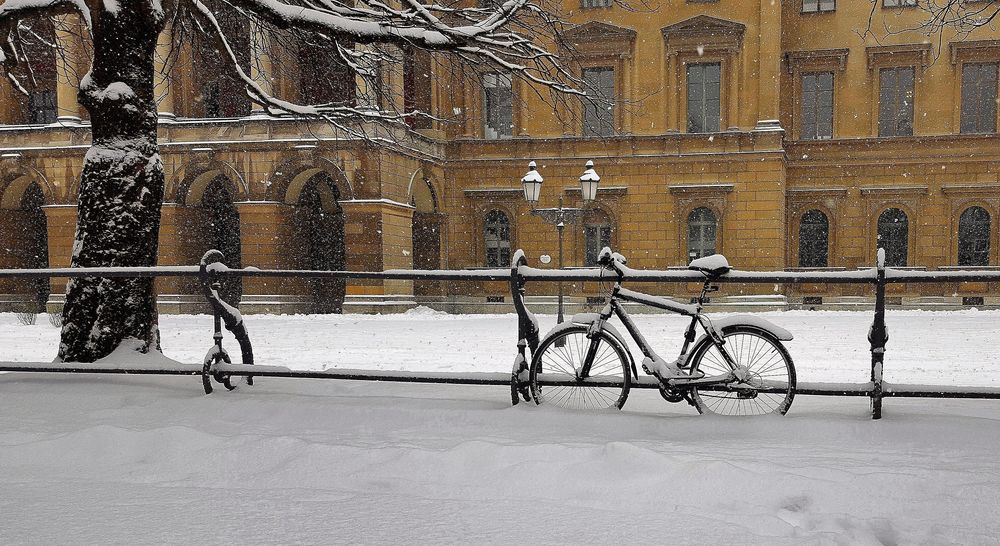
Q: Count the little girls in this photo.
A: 0